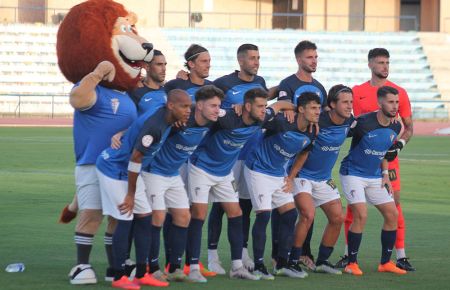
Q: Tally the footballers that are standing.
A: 11